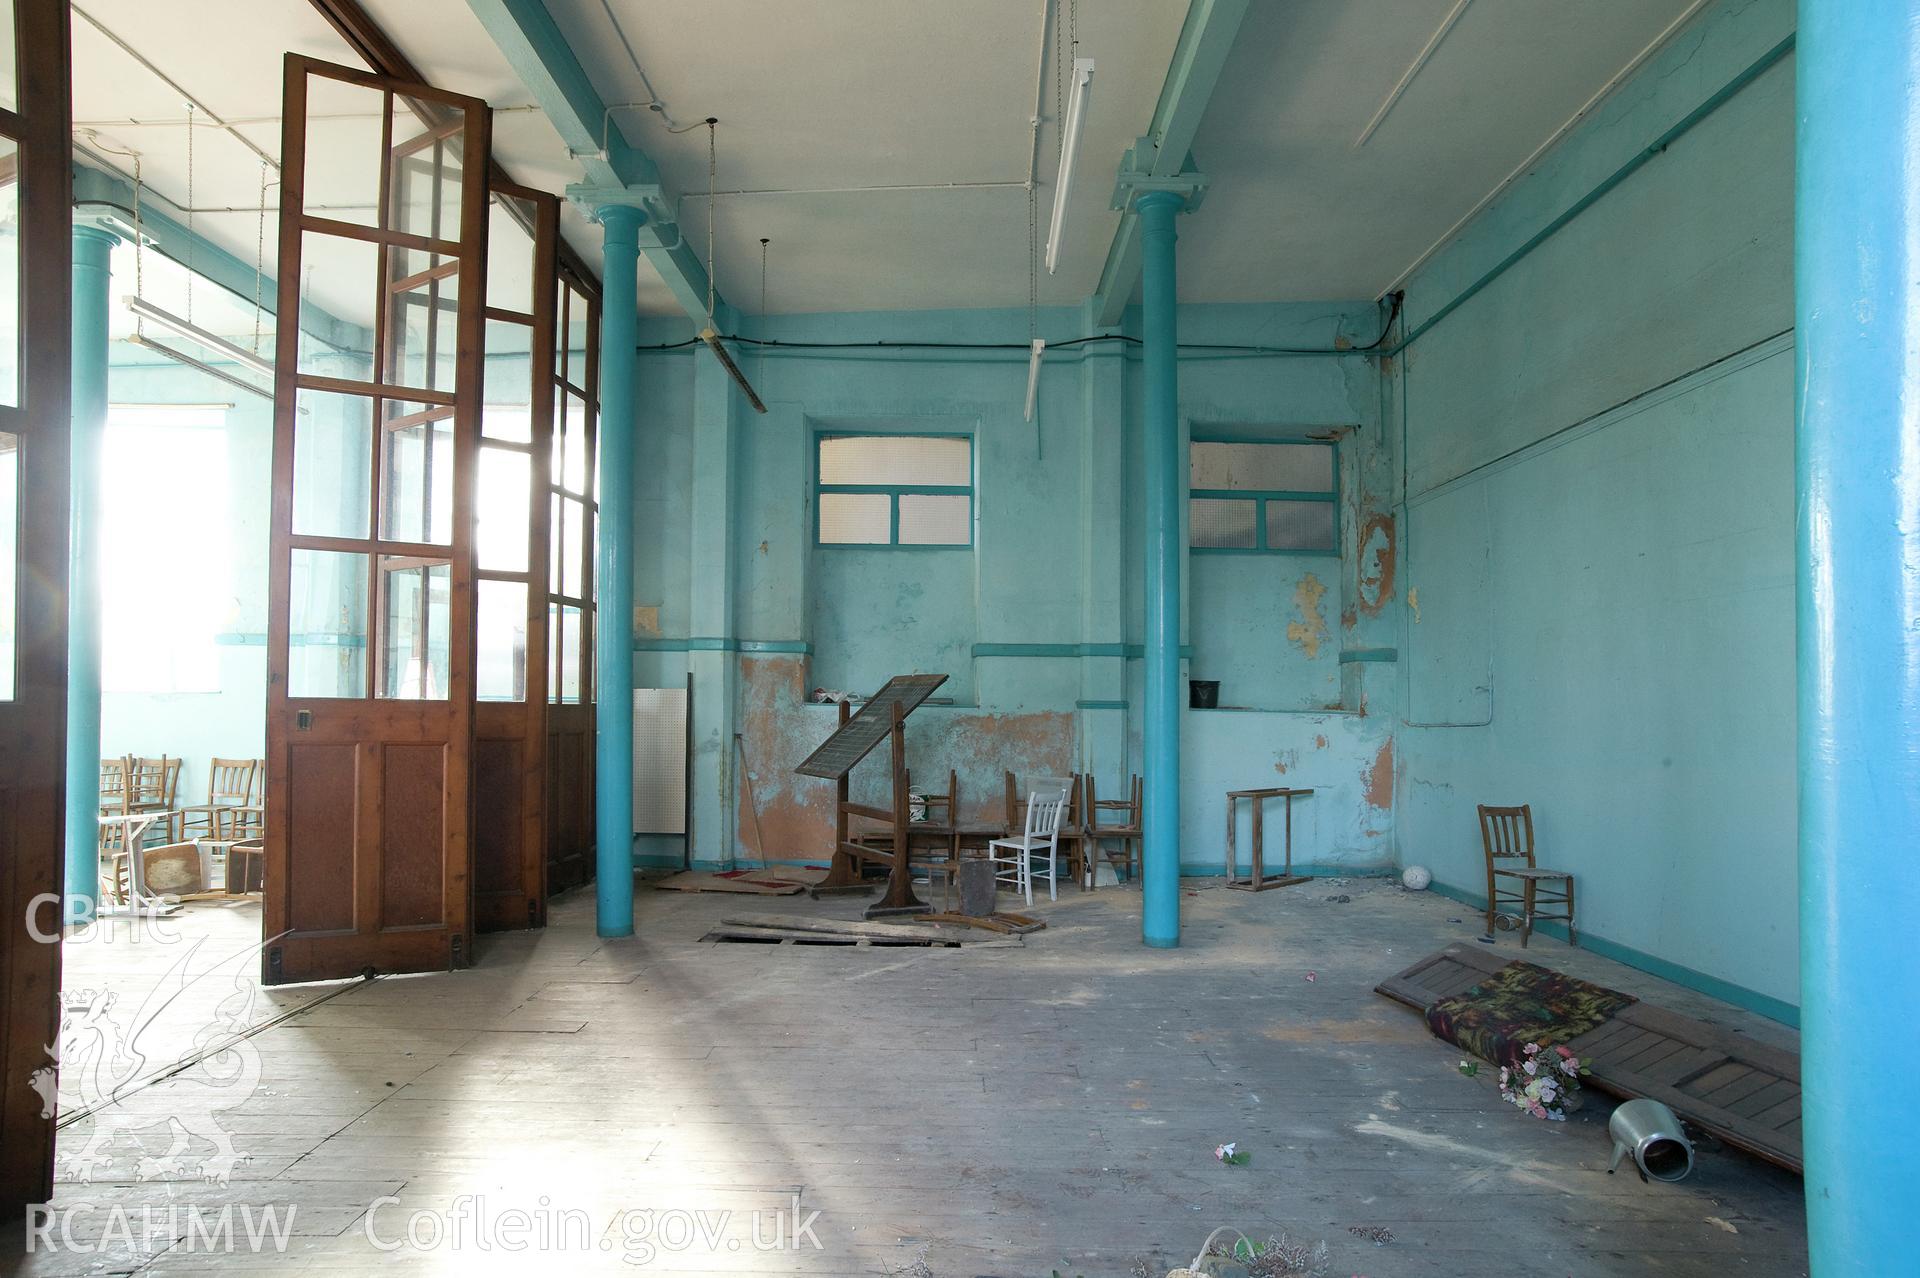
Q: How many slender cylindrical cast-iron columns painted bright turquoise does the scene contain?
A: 4